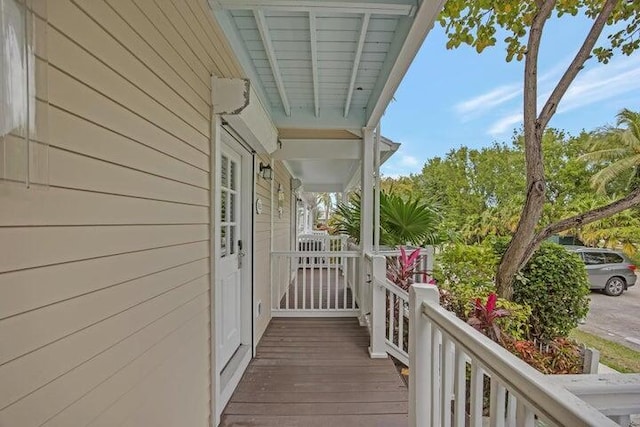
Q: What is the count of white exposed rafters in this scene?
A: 3